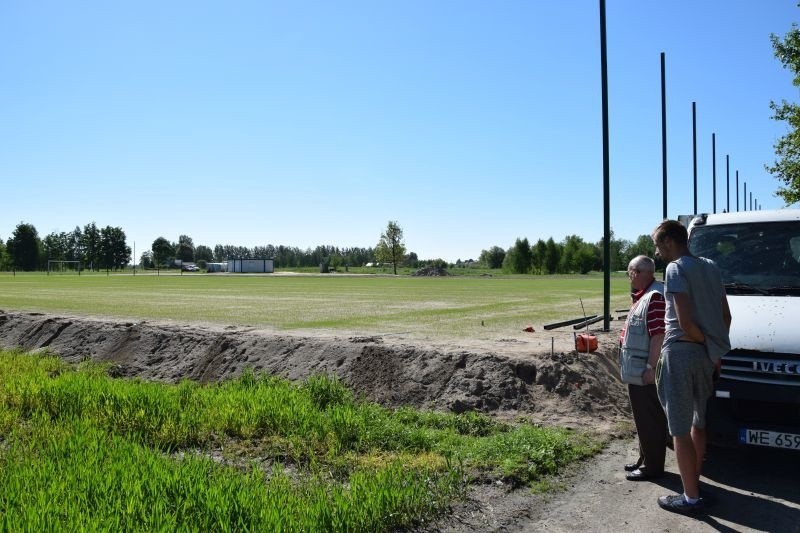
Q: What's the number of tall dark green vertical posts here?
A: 10